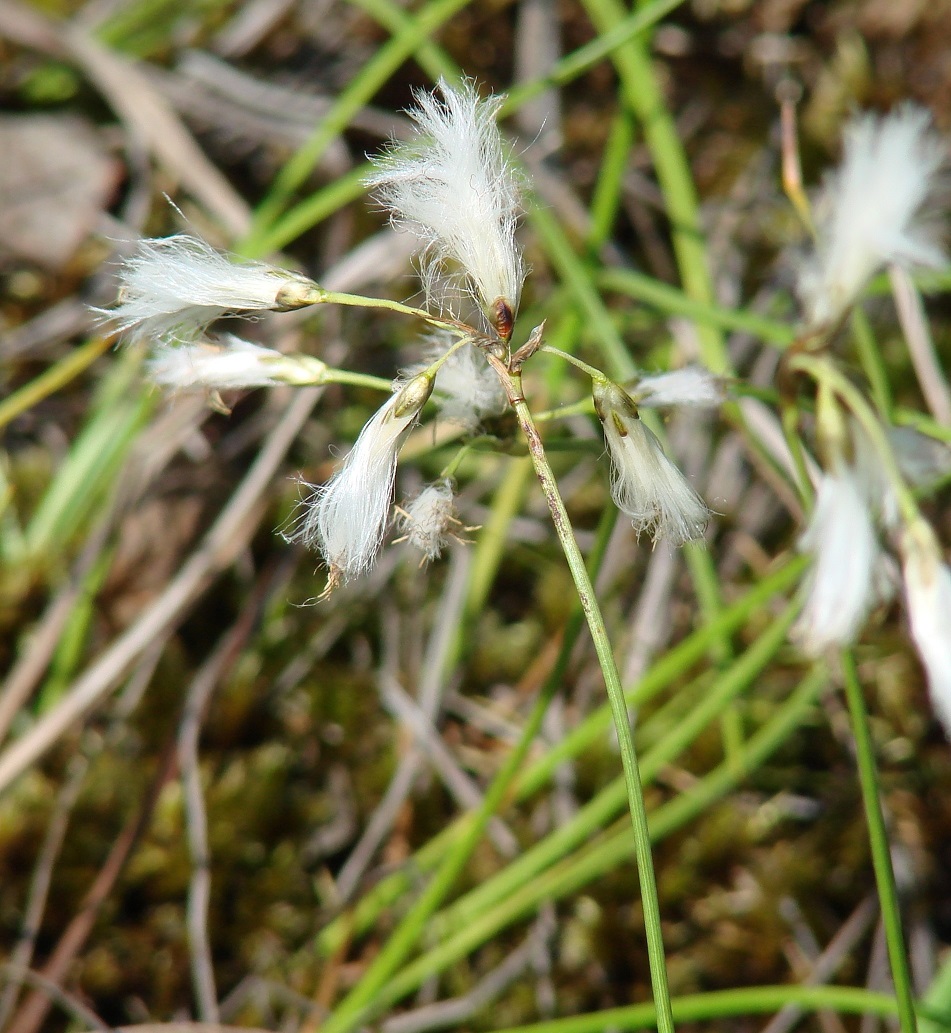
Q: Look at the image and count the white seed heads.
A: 11